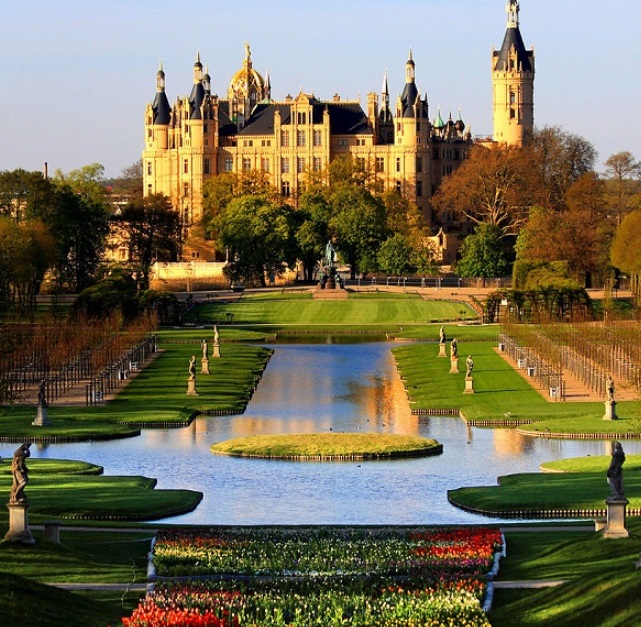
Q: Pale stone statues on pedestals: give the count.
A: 10